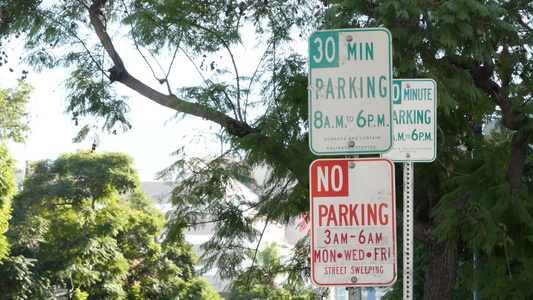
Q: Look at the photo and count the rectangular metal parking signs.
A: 3